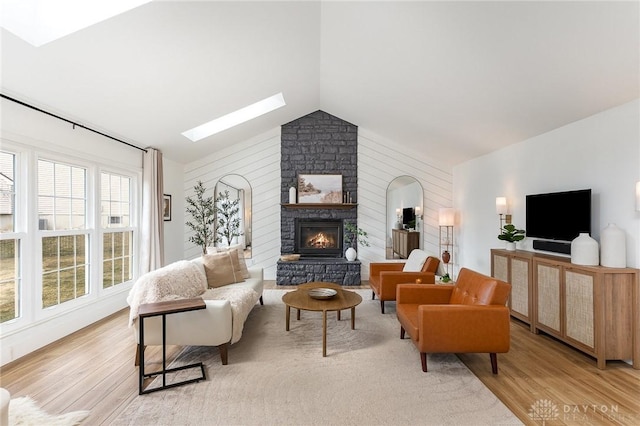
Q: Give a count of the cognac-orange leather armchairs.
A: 2